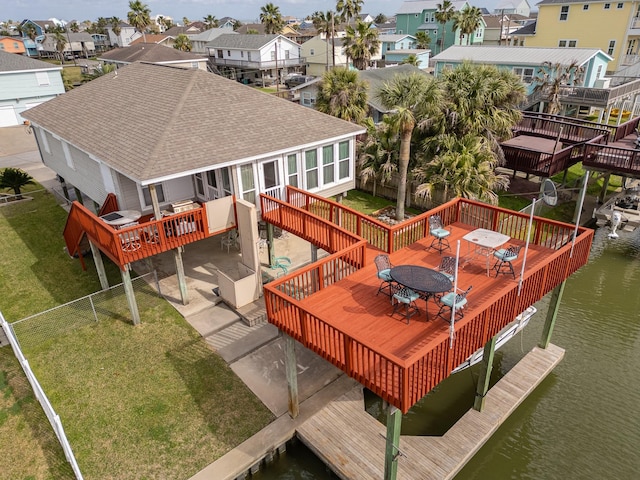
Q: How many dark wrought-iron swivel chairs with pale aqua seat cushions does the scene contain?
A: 6